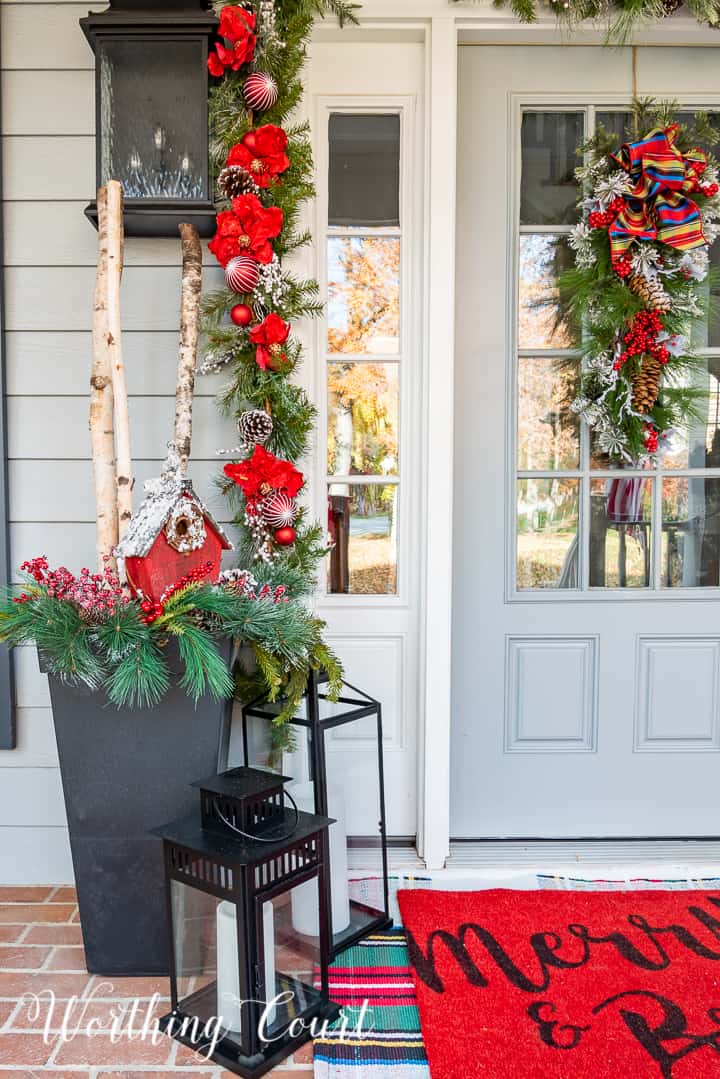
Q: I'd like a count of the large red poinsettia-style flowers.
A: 5